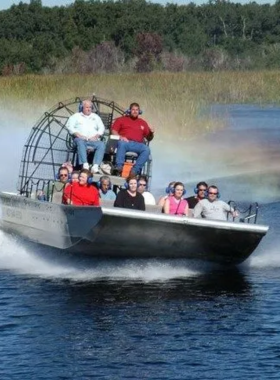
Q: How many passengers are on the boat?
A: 12